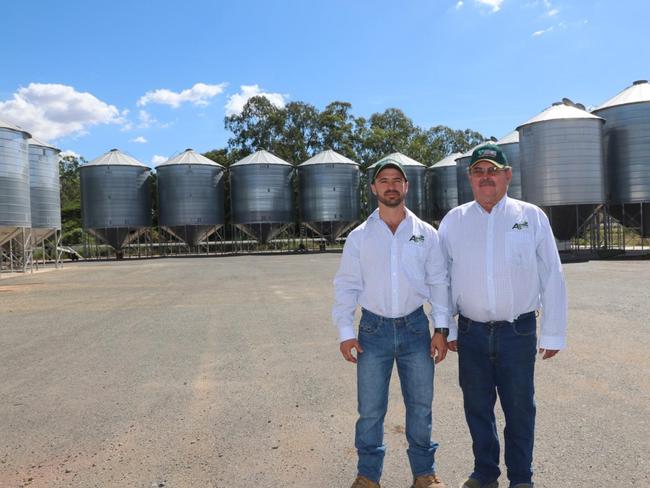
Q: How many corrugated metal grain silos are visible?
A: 12